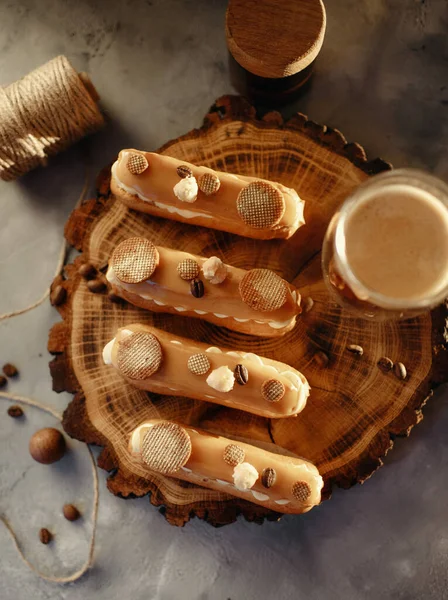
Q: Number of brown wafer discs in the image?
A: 12